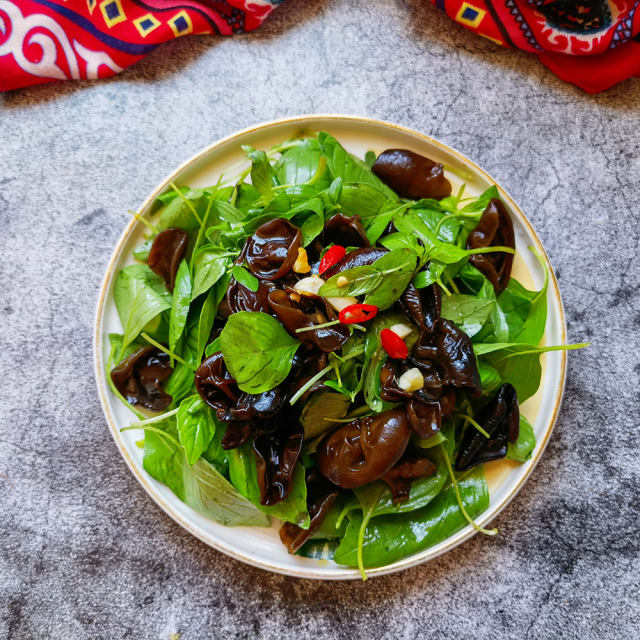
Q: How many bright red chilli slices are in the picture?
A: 3